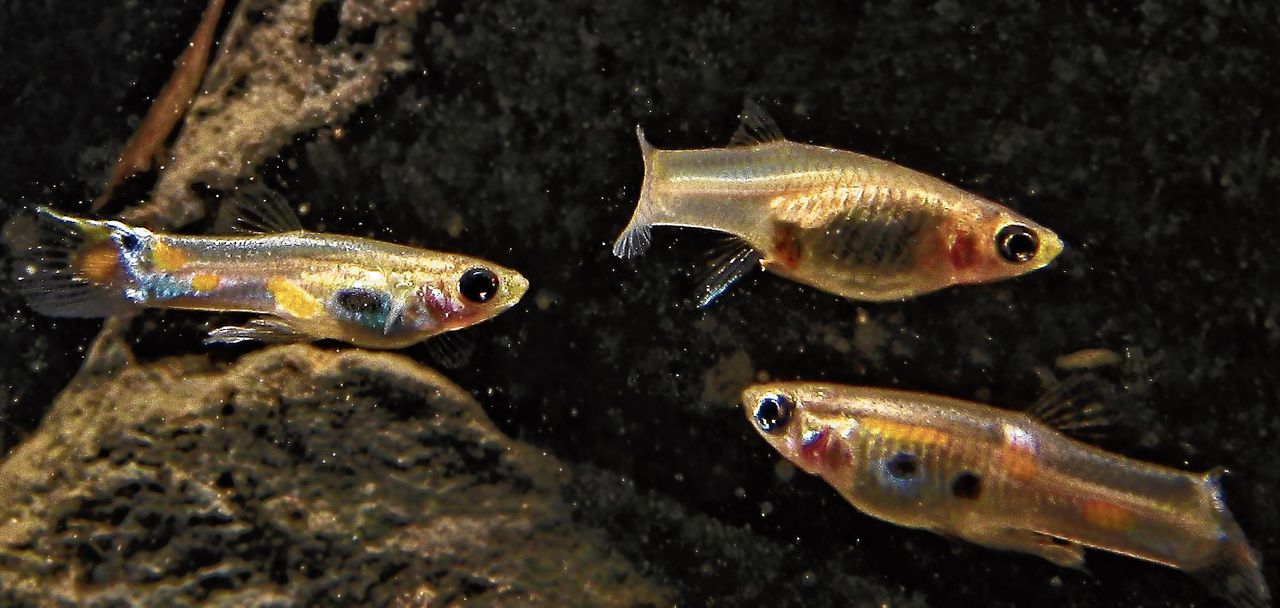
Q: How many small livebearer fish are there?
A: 3